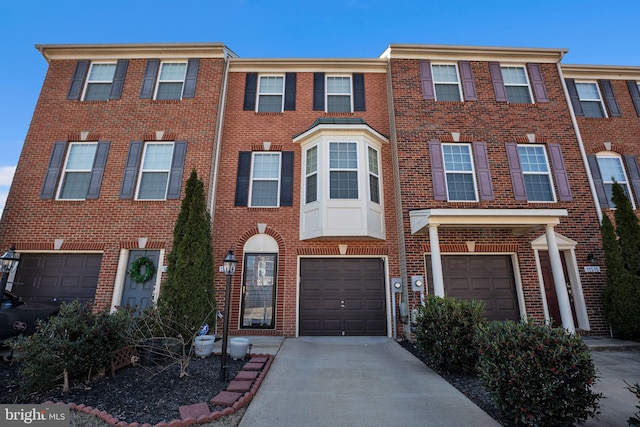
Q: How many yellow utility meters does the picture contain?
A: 0